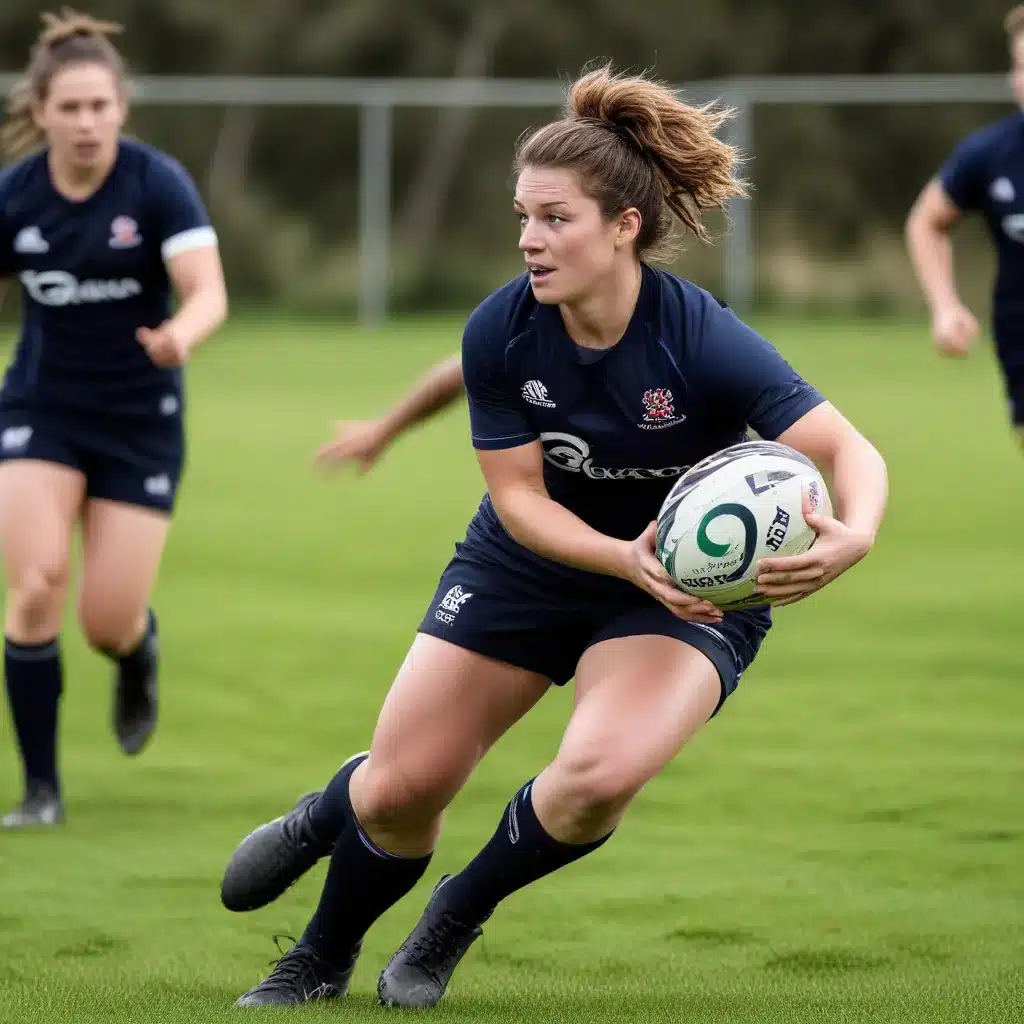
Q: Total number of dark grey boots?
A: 5